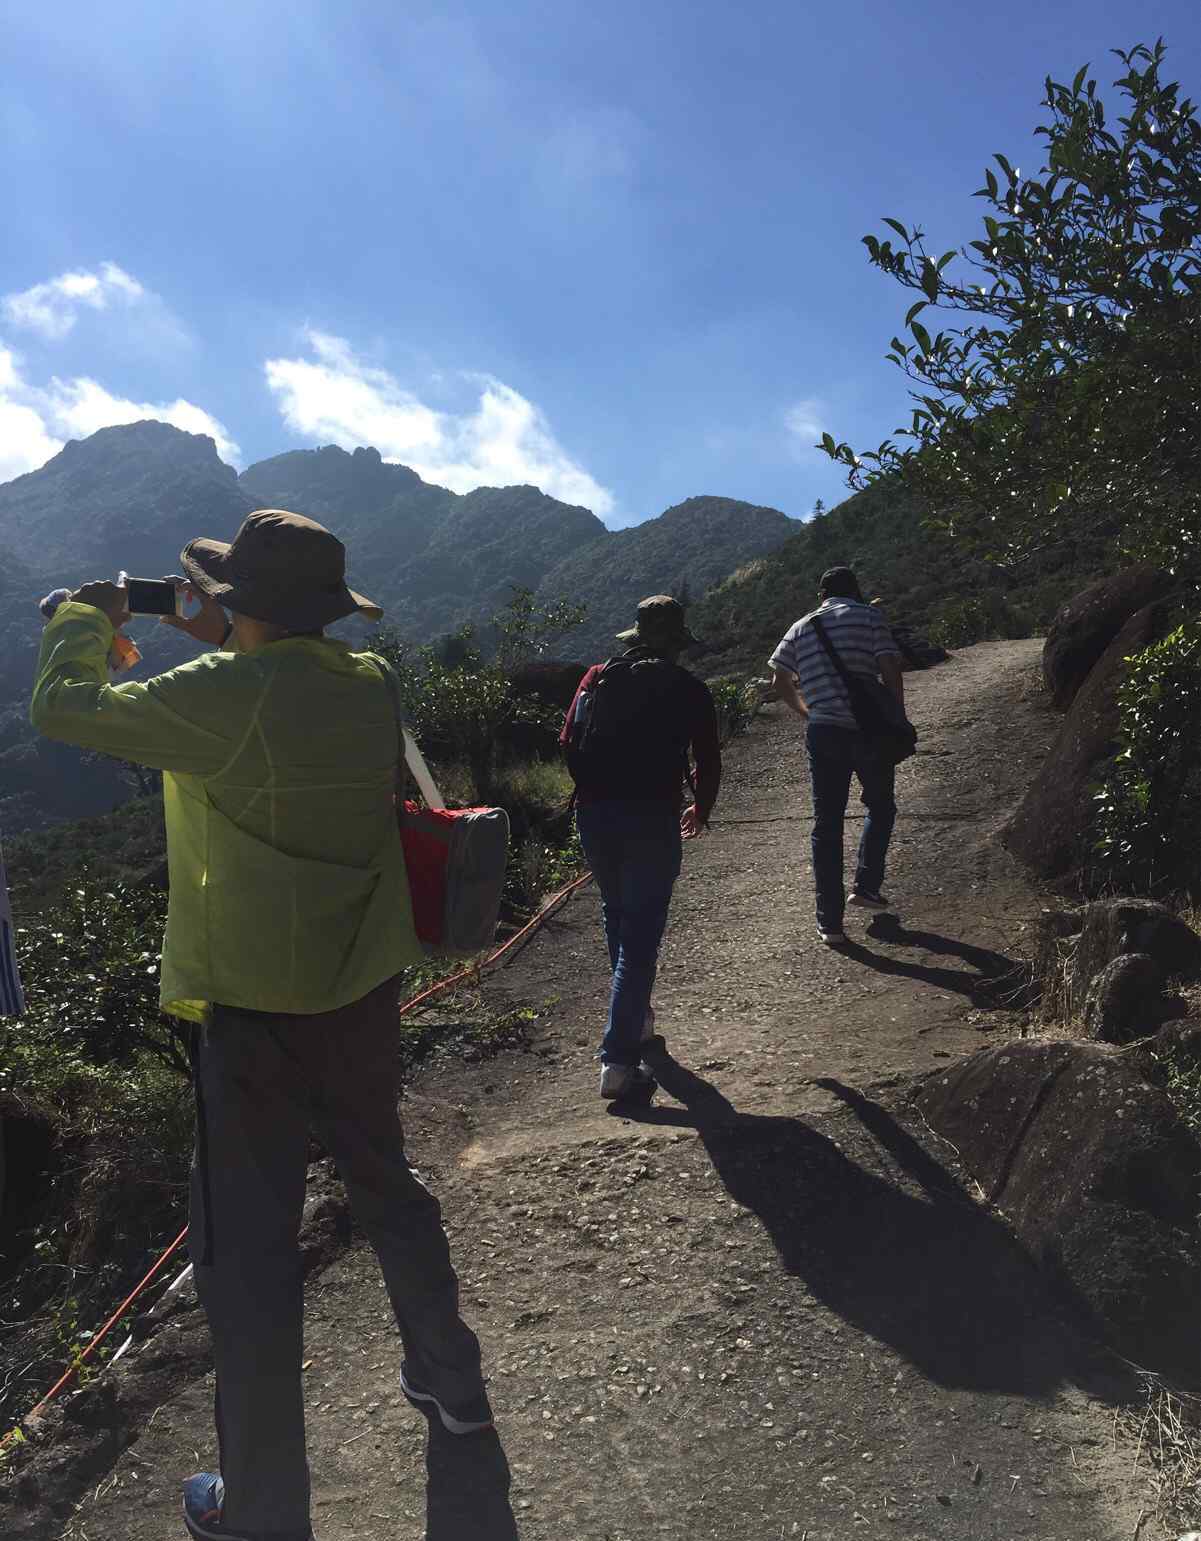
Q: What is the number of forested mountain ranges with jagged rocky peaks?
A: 1